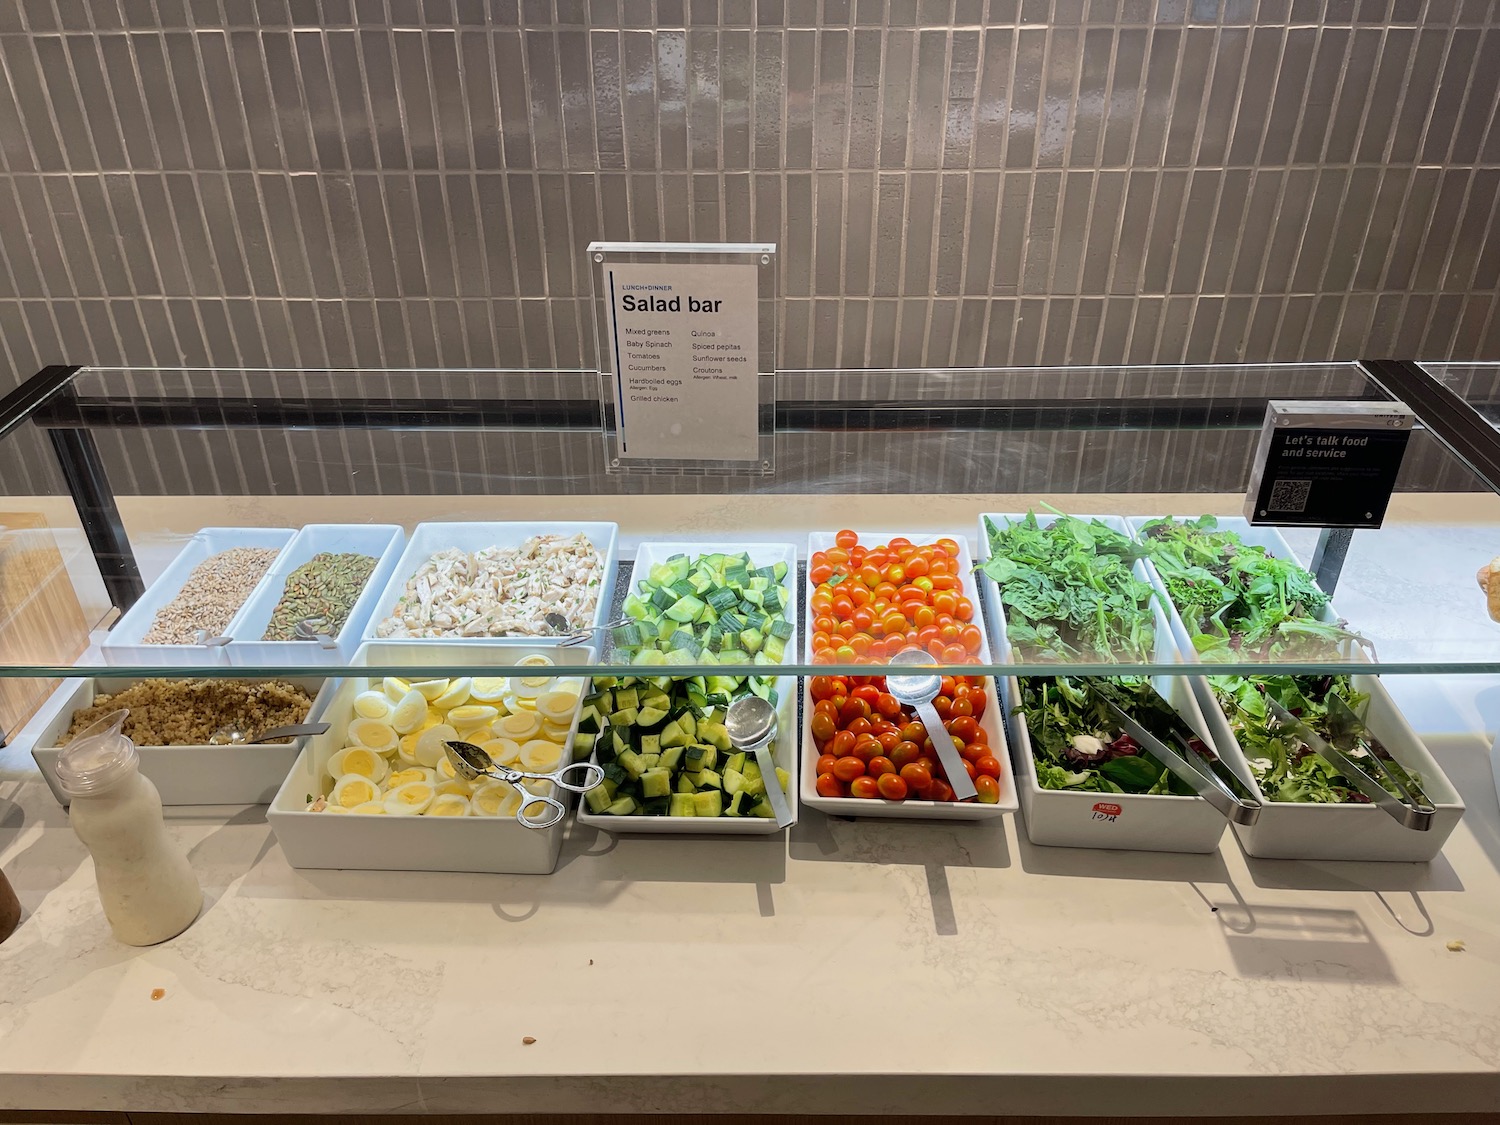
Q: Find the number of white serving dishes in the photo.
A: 9